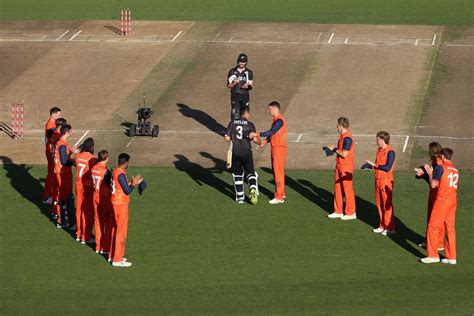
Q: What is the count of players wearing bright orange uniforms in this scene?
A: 11